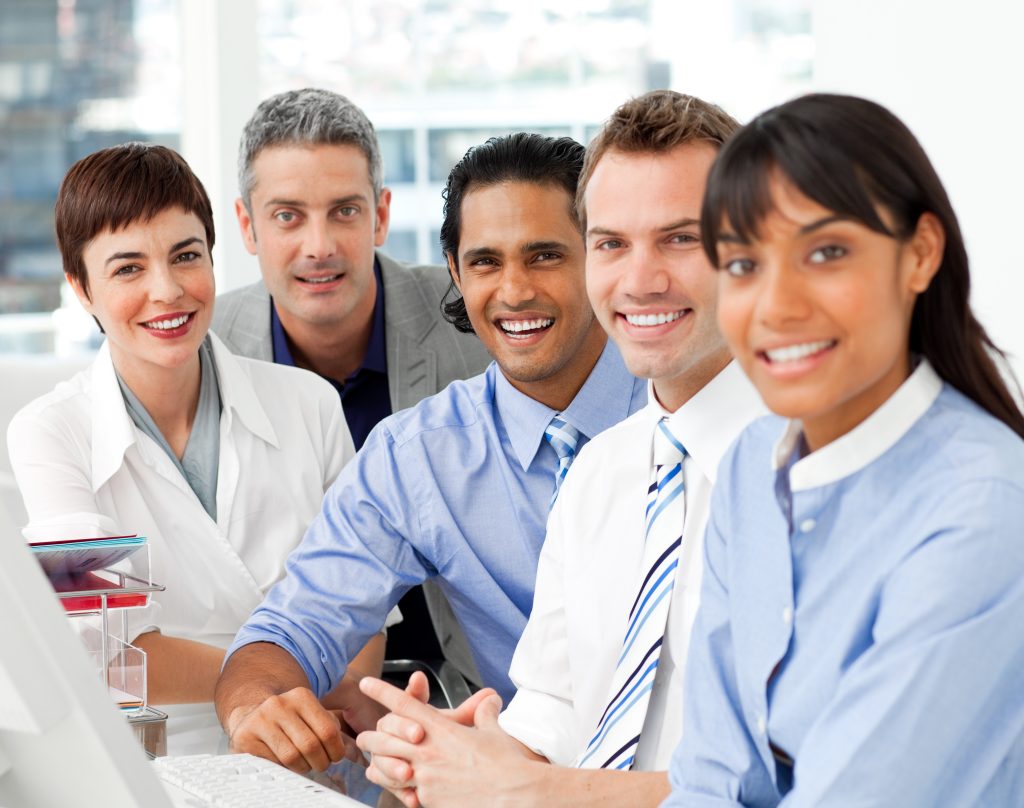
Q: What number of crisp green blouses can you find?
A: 0